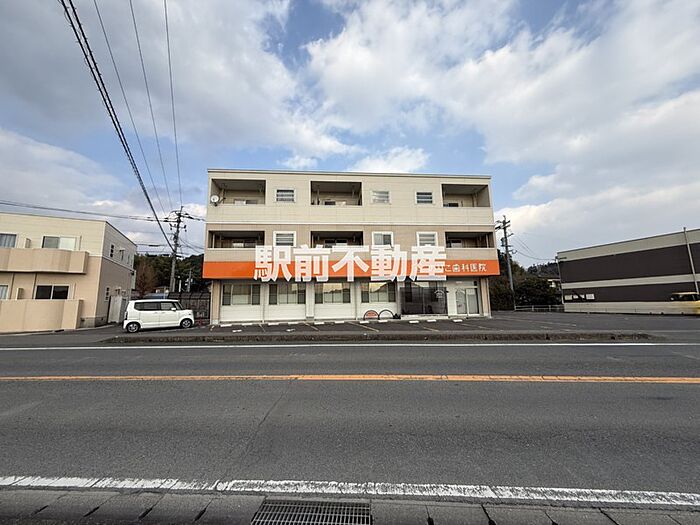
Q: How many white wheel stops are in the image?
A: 11